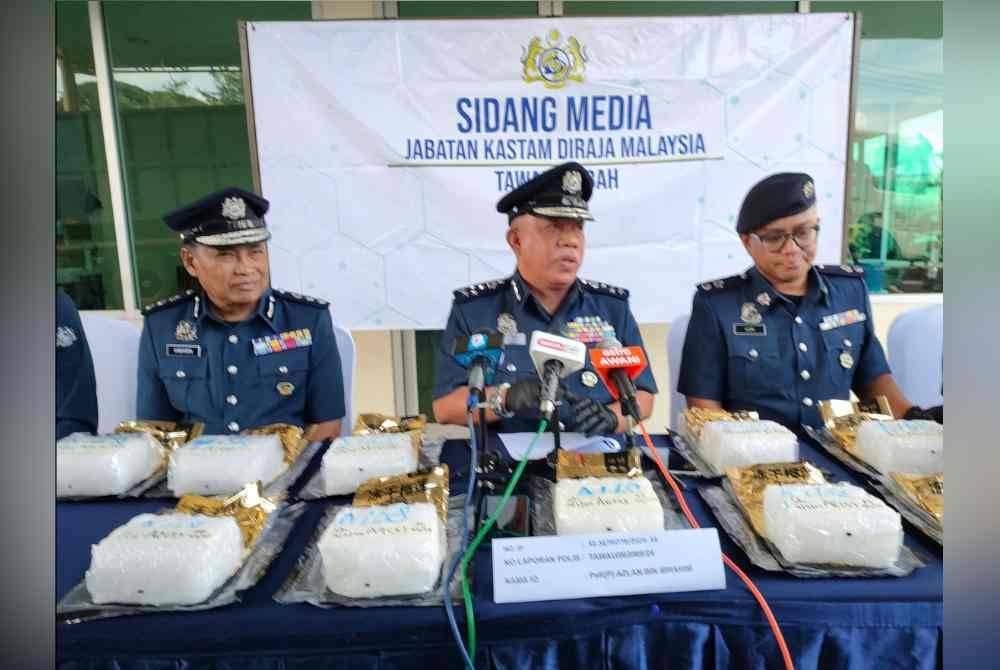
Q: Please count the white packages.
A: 9